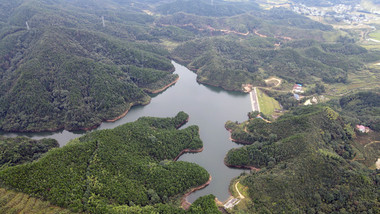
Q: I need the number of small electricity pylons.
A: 2